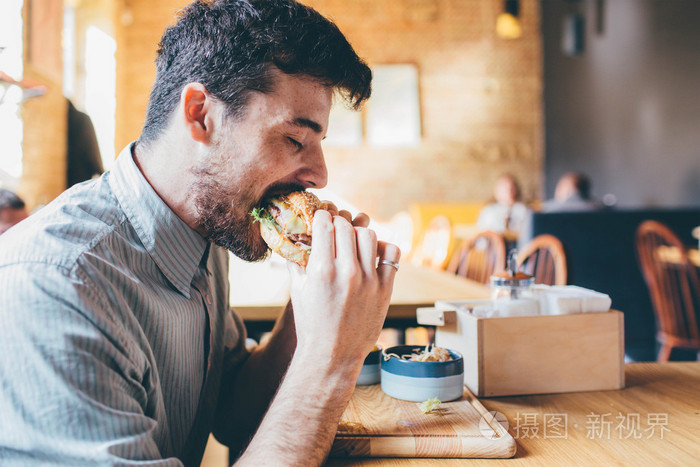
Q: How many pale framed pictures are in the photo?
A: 2